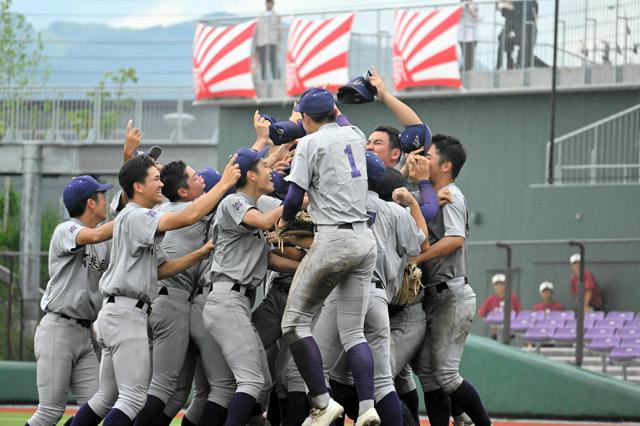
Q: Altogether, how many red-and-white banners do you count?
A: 3